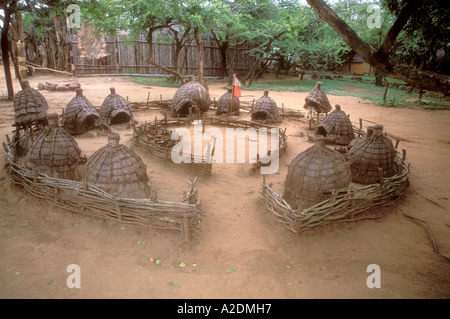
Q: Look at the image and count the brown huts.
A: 13